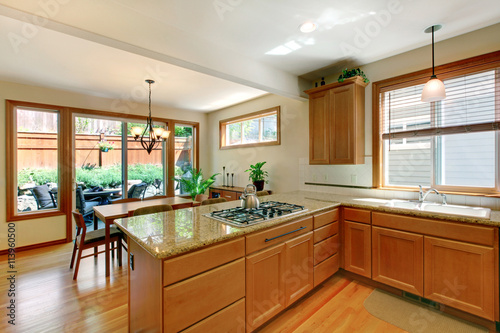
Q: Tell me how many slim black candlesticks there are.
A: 3